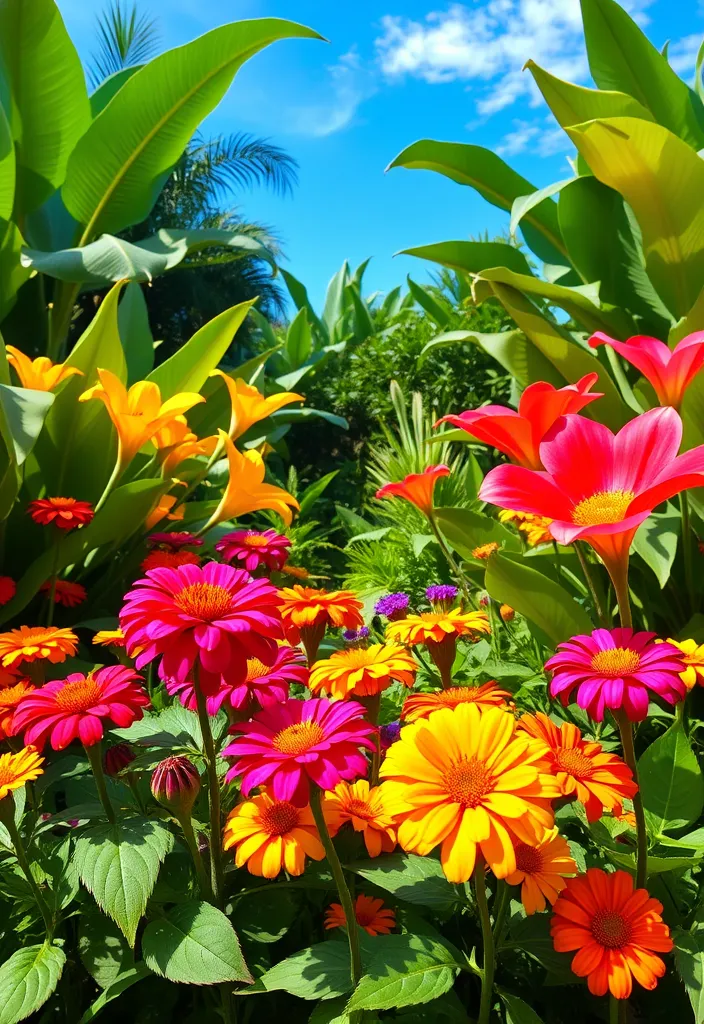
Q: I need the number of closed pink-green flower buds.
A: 2